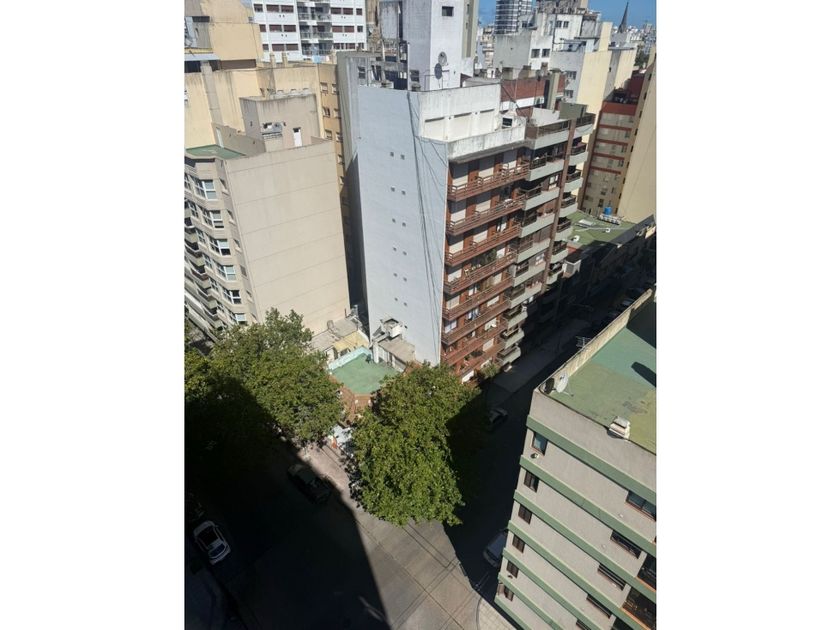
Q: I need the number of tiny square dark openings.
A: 12